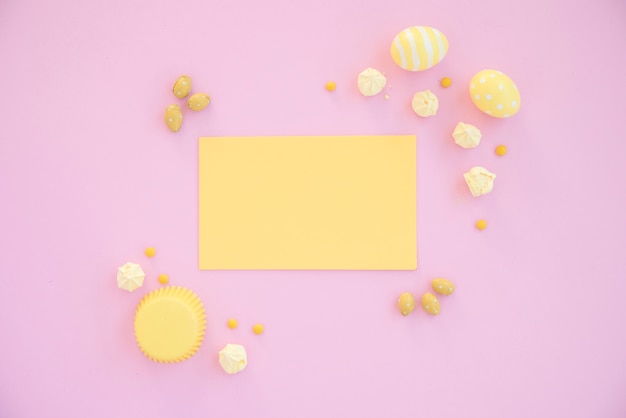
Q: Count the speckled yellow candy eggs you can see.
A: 6